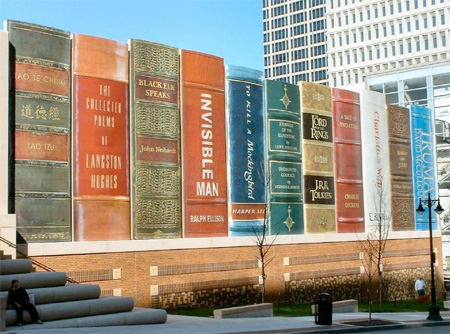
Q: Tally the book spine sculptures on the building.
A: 11